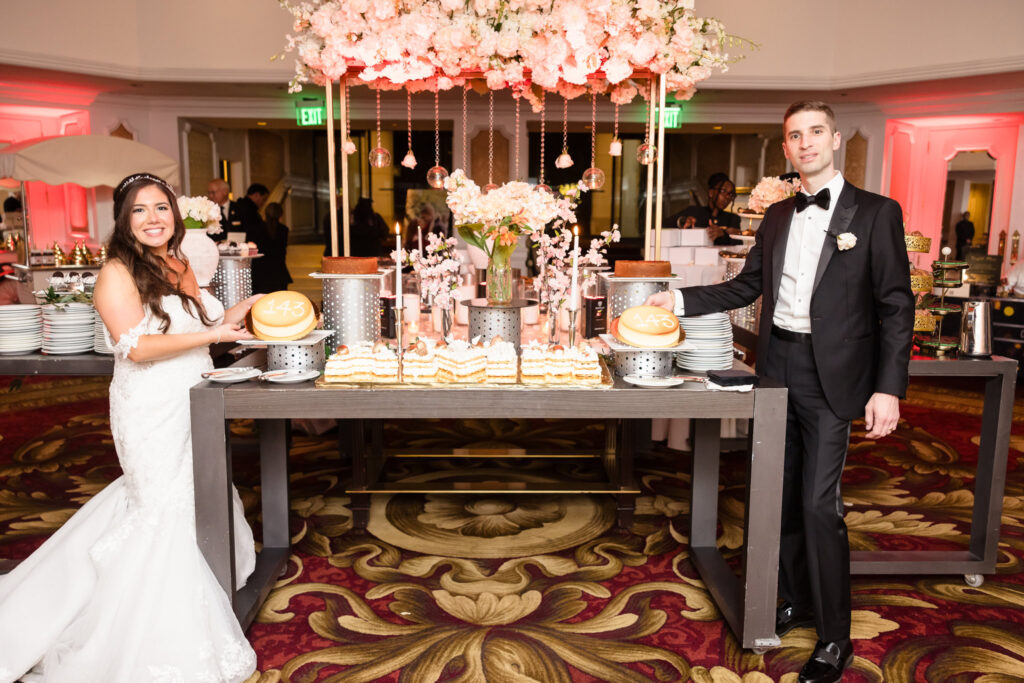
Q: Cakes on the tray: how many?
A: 3